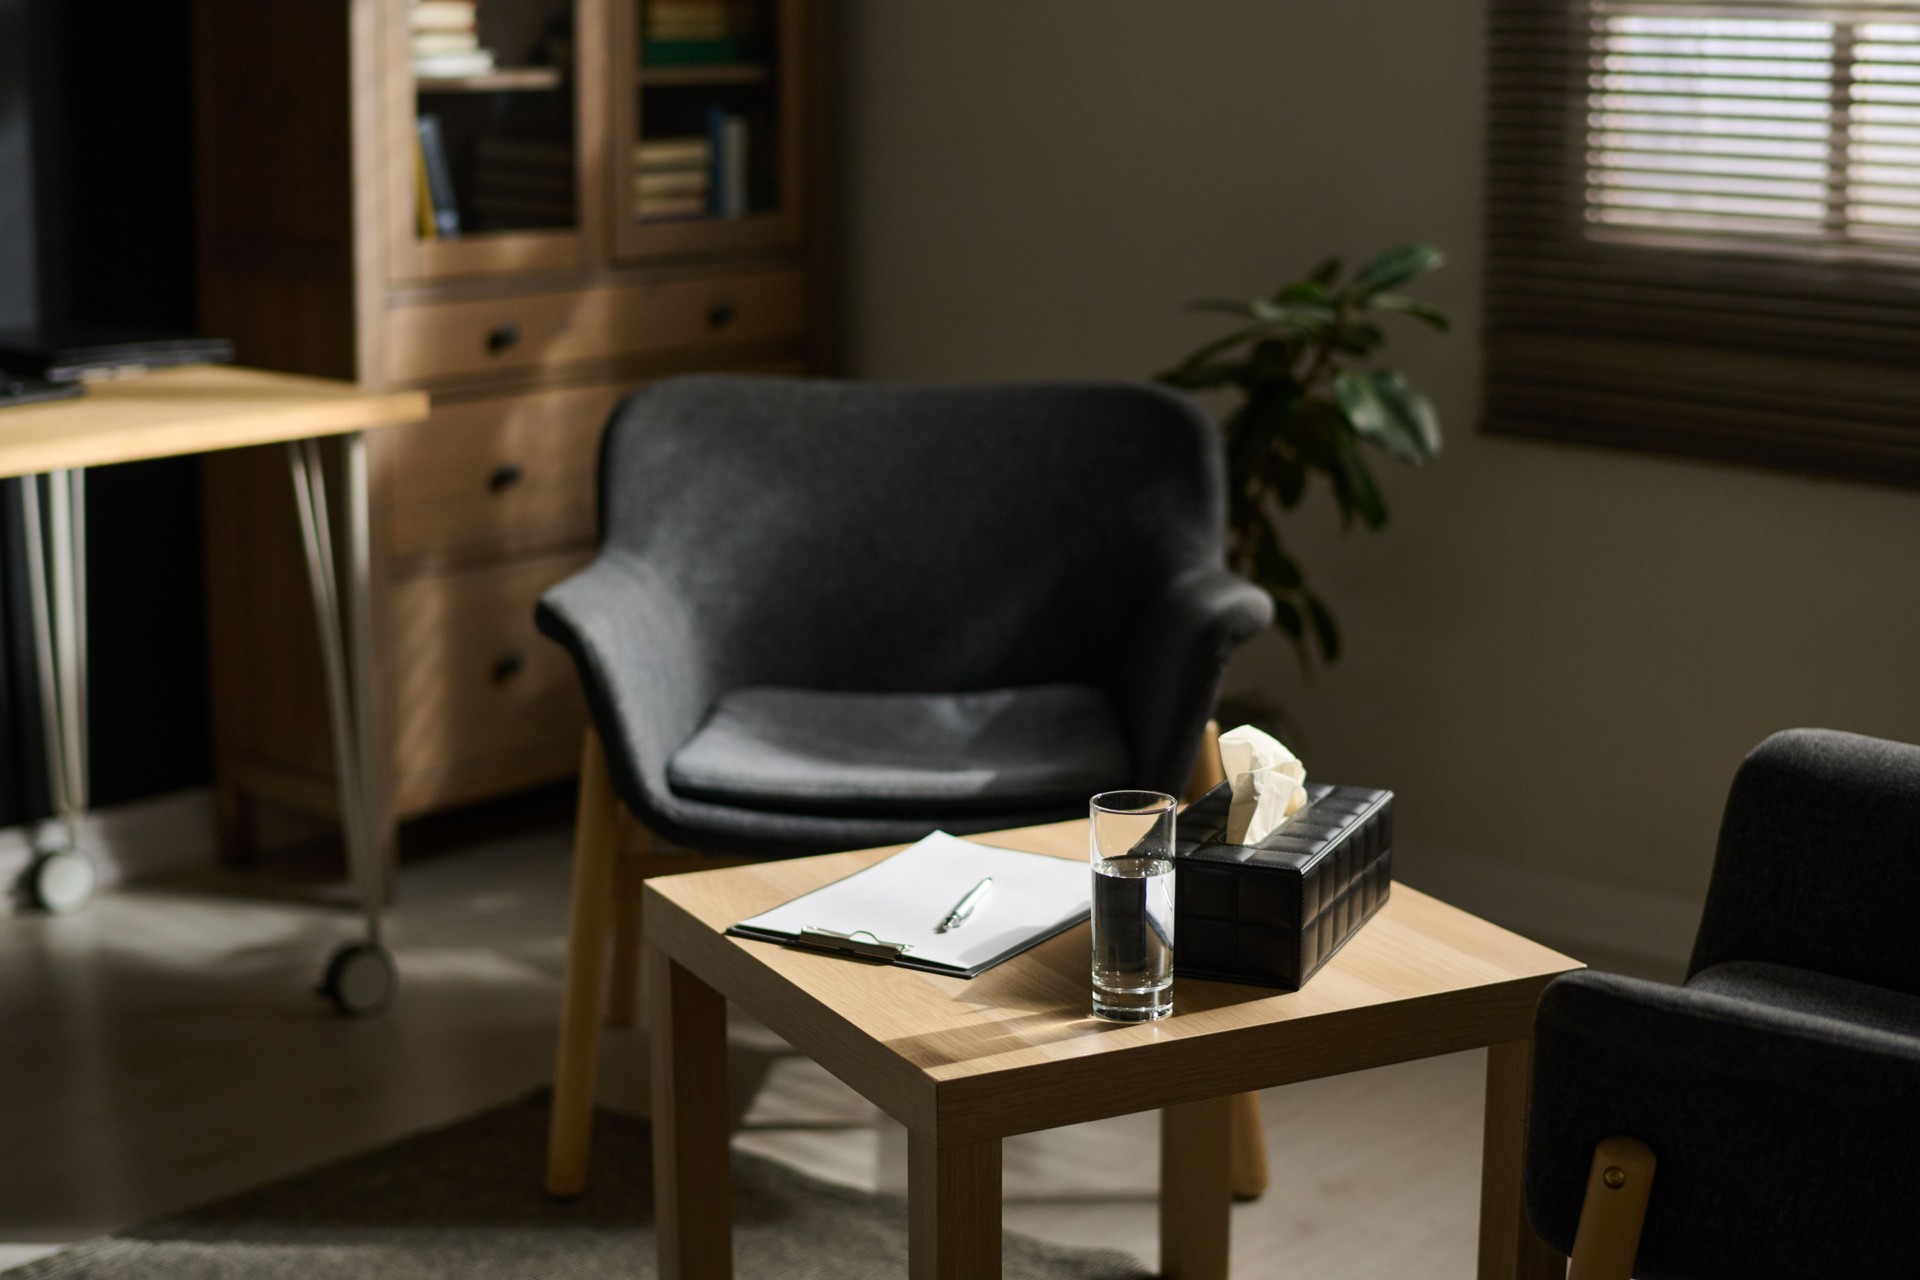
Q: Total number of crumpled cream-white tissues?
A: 1